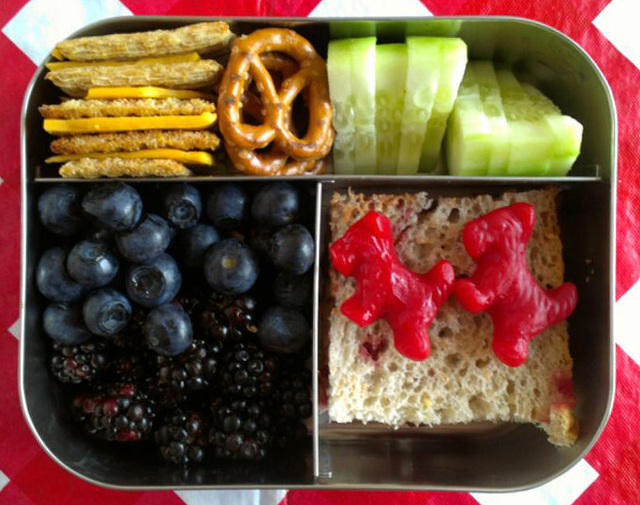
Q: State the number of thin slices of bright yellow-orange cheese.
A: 4